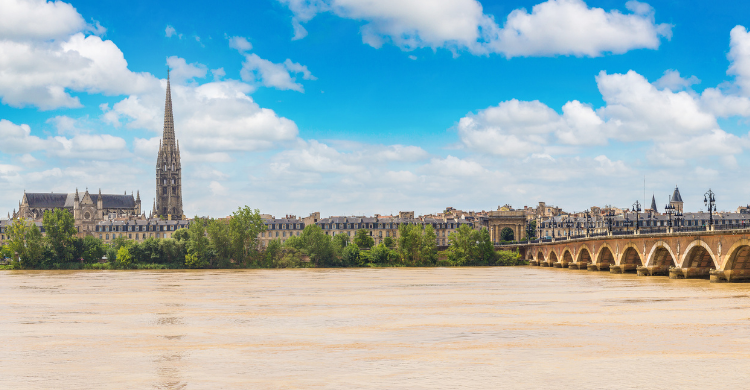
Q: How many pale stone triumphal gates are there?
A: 1